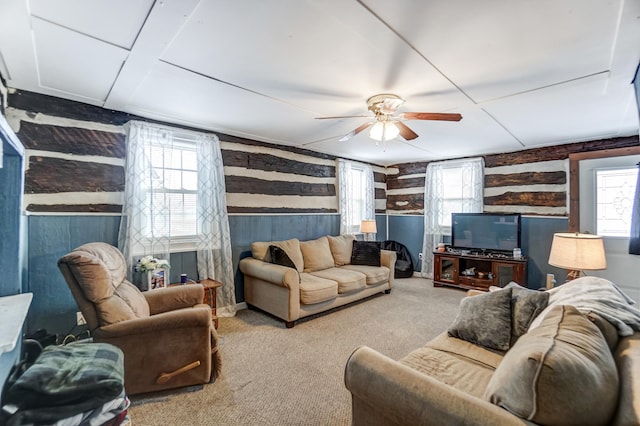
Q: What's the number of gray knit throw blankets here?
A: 1